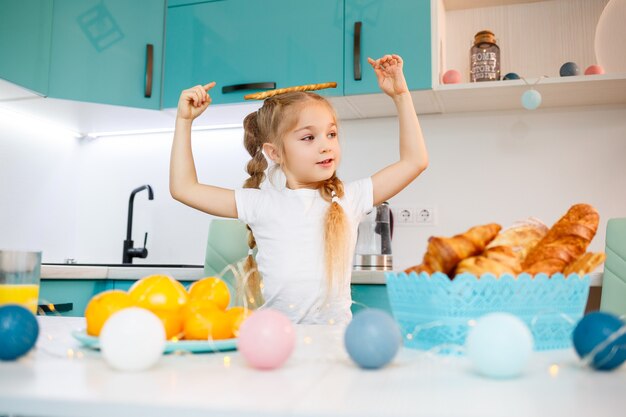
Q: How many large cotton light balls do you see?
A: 6